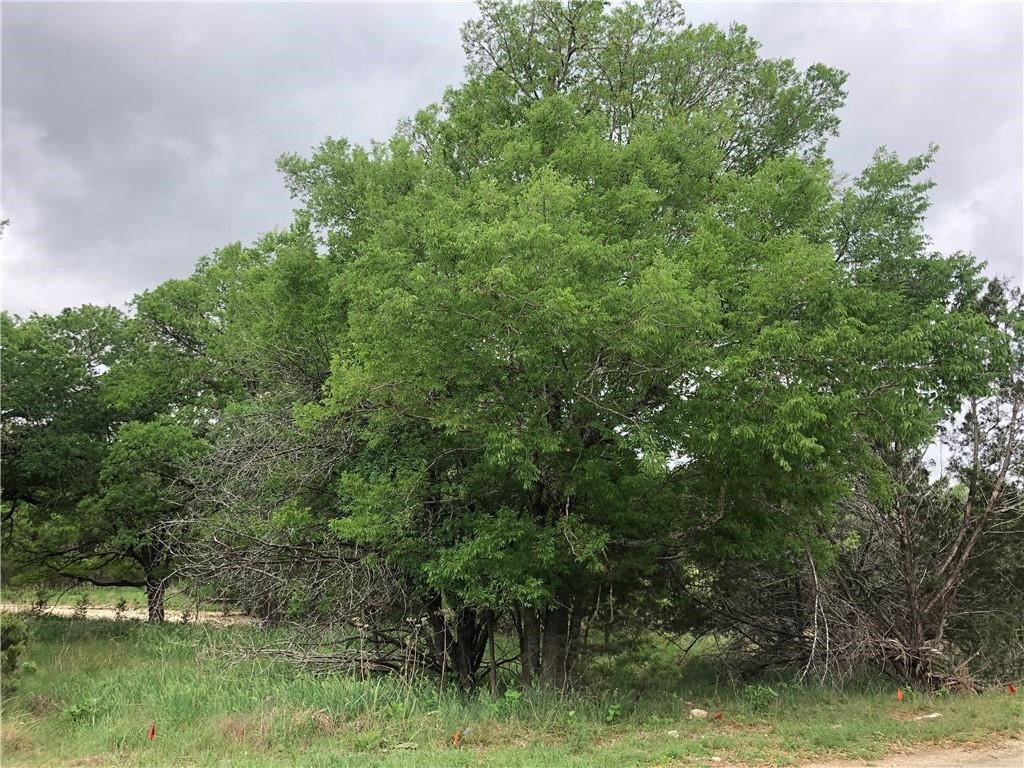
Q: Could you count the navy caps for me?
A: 0